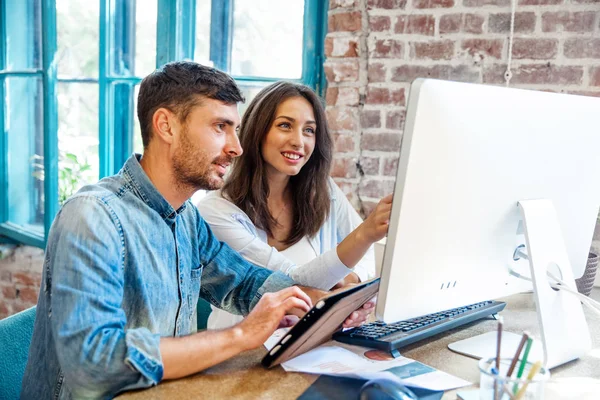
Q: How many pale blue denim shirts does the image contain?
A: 1